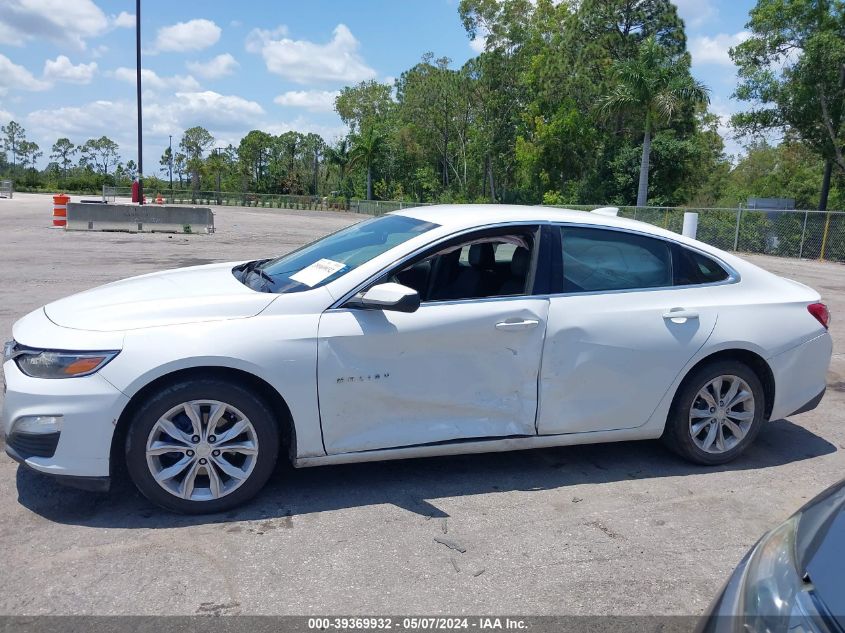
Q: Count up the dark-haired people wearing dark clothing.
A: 0